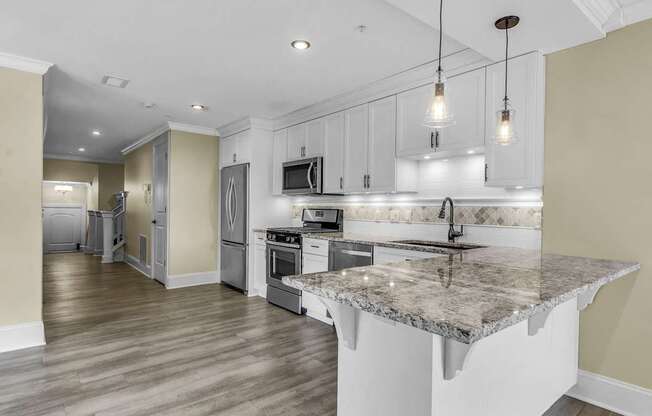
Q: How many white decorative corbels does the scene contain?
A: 4